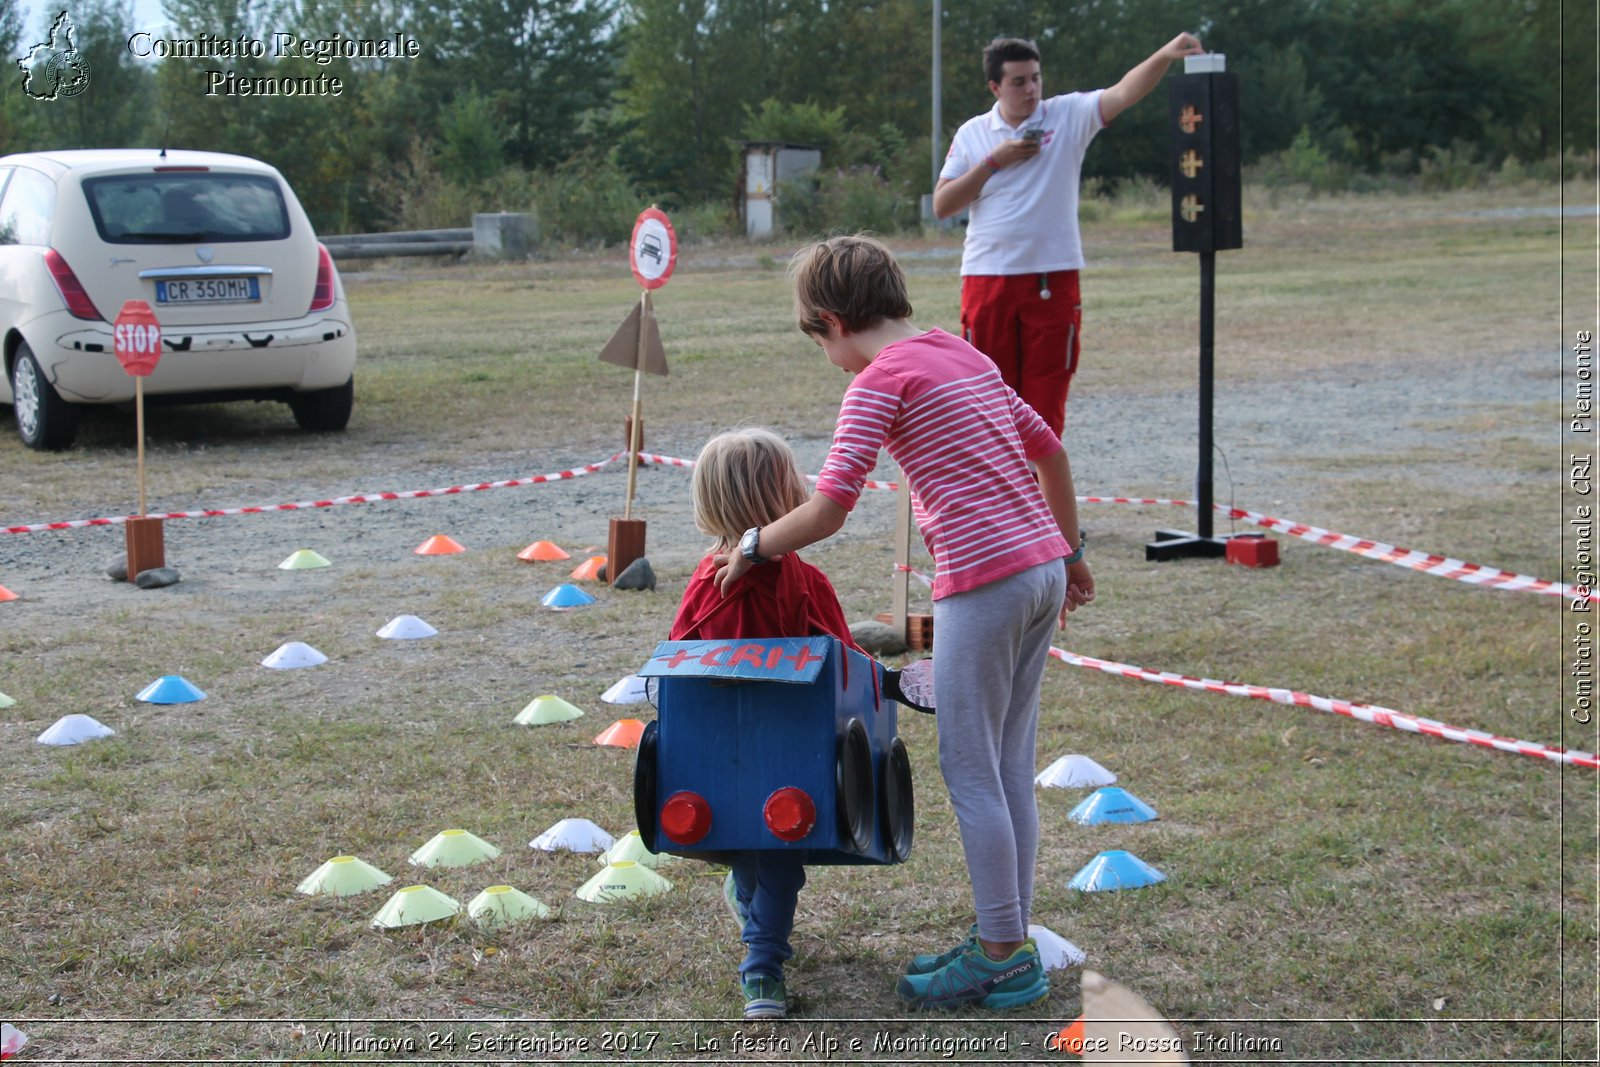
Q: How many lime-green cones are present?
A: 9